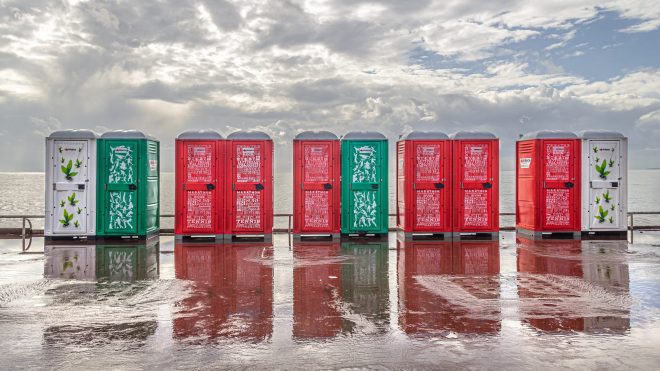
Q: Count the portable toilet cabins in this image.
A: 10